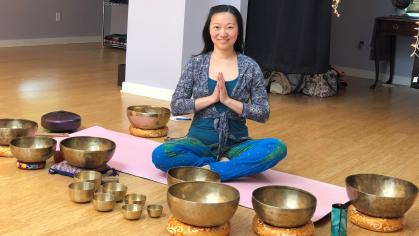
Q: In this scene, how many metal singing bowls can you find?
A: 15